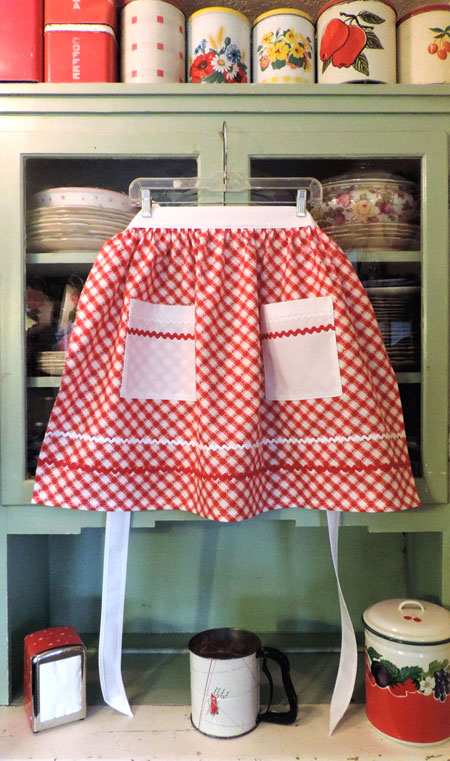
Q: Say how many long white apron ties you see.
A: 2